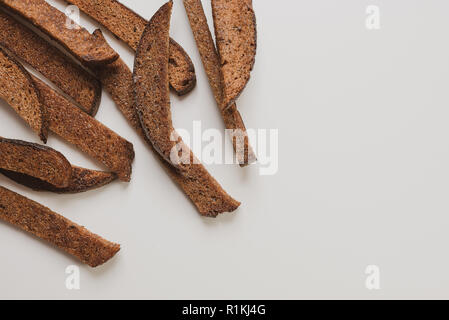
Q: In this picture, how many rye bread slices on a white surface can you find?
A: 12